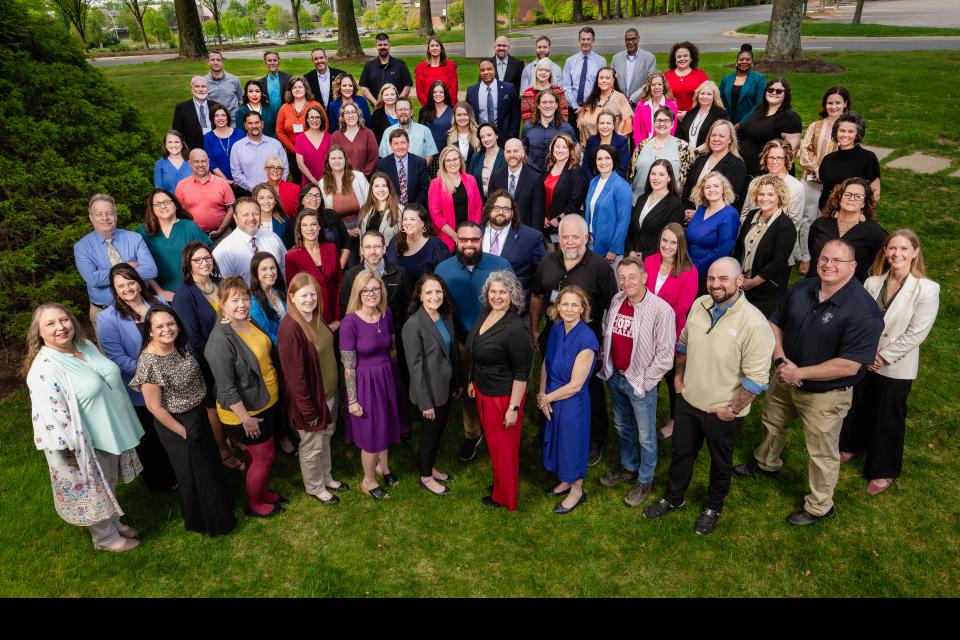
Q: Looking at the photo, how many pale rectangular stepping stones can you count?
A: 3